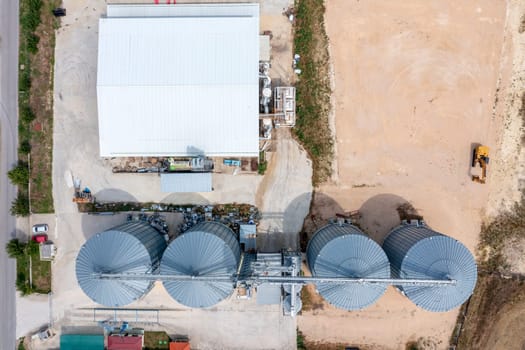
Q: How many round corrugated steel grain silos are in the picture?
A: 4